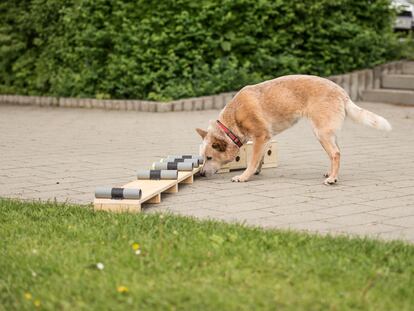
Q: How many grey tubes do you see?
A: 5